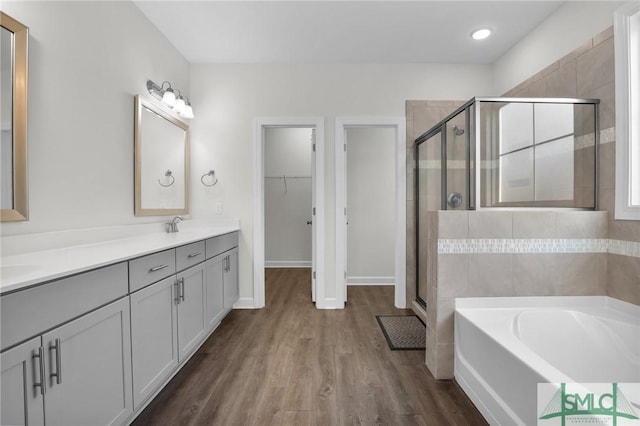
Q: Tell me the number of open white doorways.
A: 2